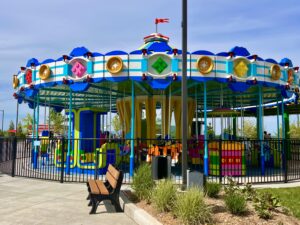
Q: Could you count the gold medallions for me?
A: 5